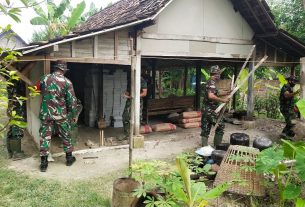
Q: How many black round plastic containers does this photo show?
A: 4